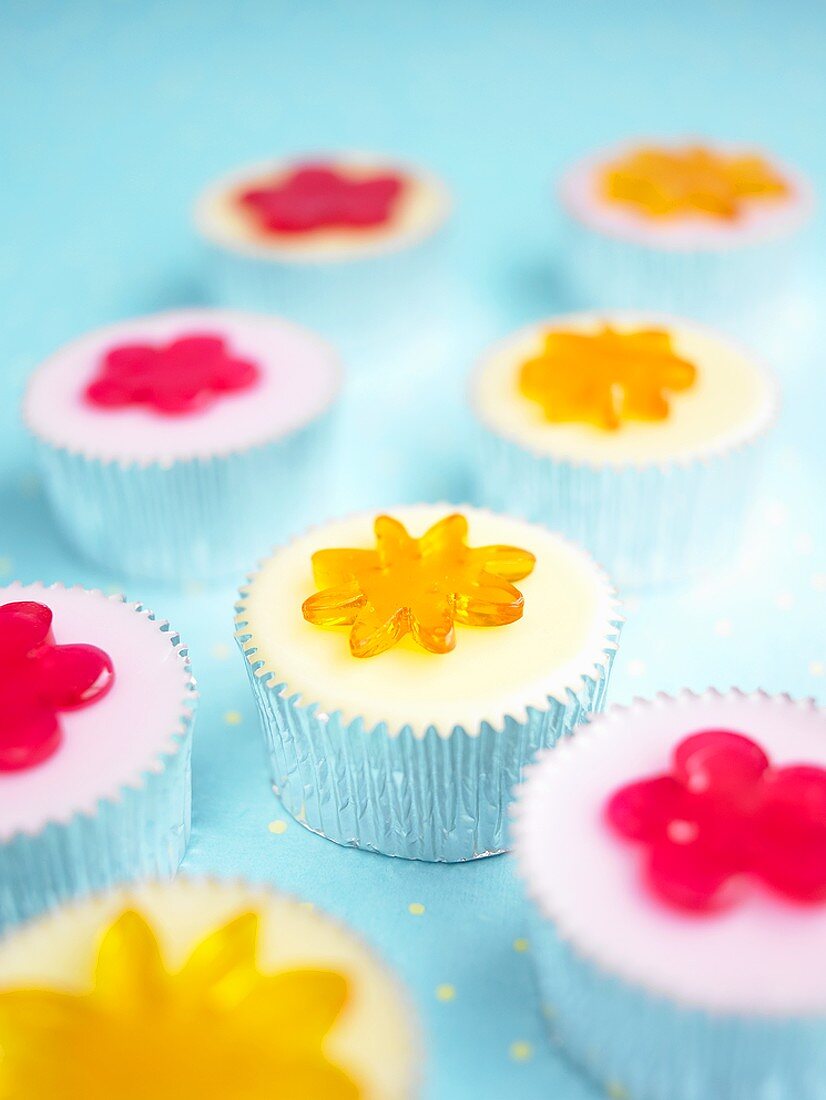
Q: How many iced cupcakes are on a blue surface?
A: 8